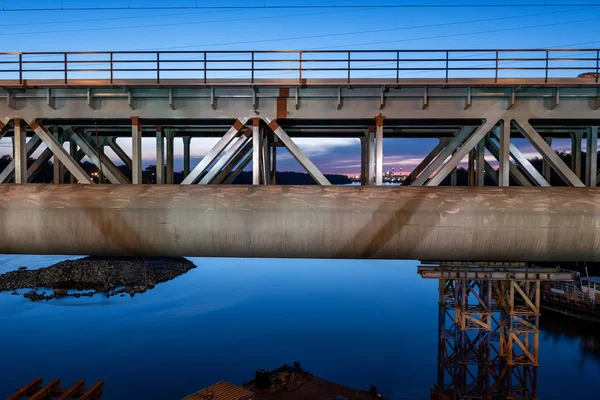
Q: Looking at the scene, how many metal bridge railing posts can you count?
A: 13